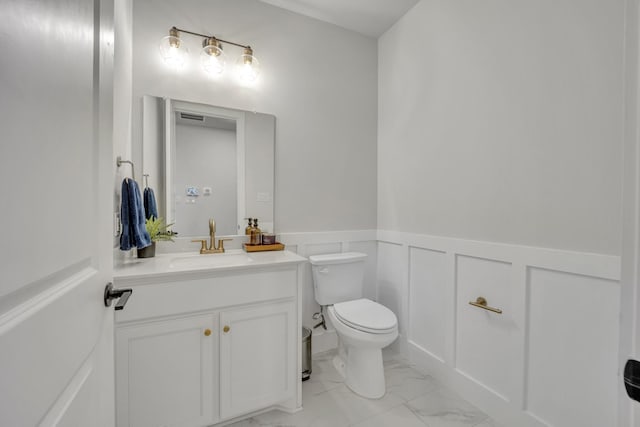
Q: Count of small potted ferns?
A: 1